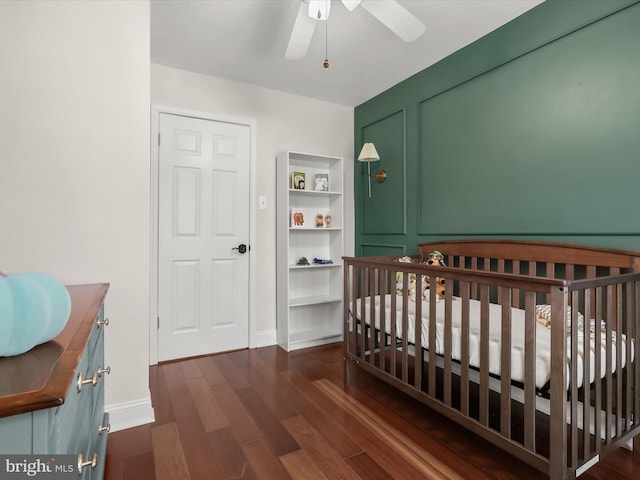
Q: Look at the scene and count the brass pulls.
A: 5